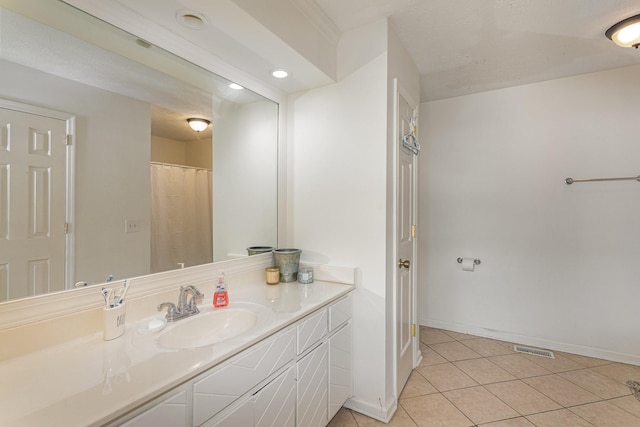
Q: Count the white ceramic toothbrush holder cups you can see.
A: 1